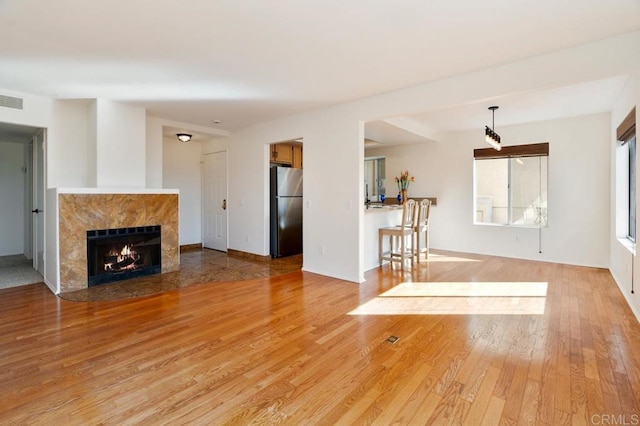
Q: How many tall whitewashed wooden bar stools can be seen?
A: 2